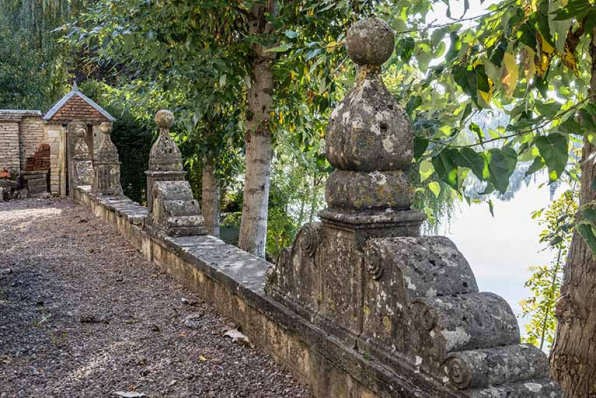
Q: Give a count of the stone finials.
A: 4